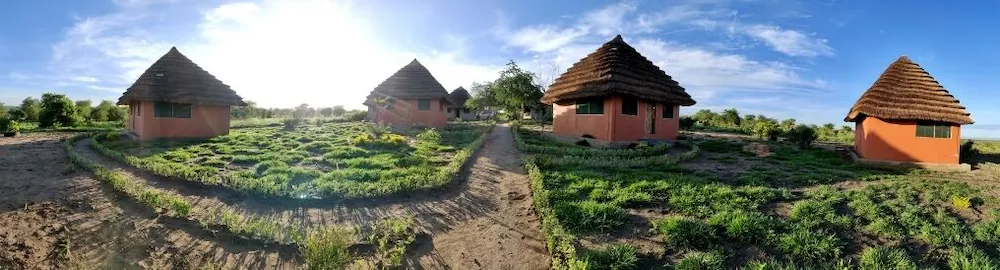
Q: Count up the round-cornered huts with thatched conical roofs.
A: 5